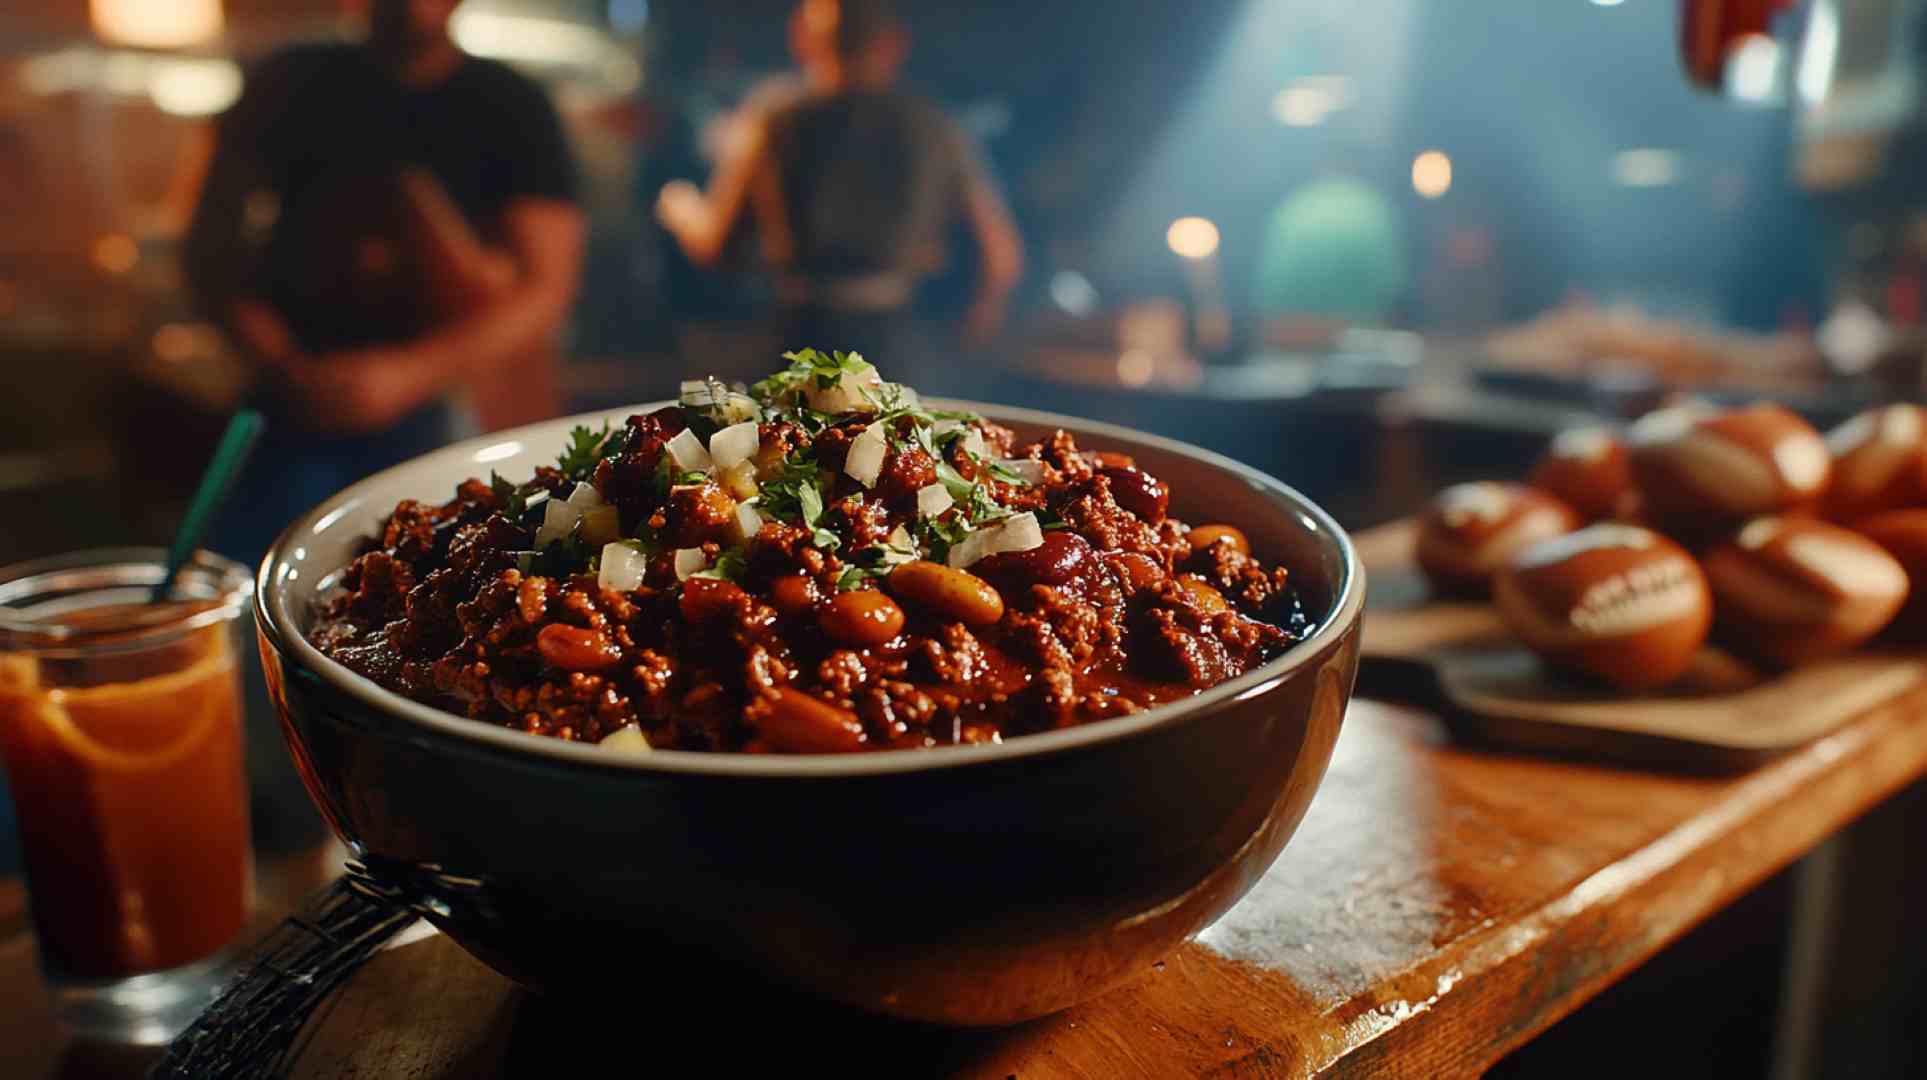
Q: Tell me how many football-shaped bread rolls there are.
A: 7